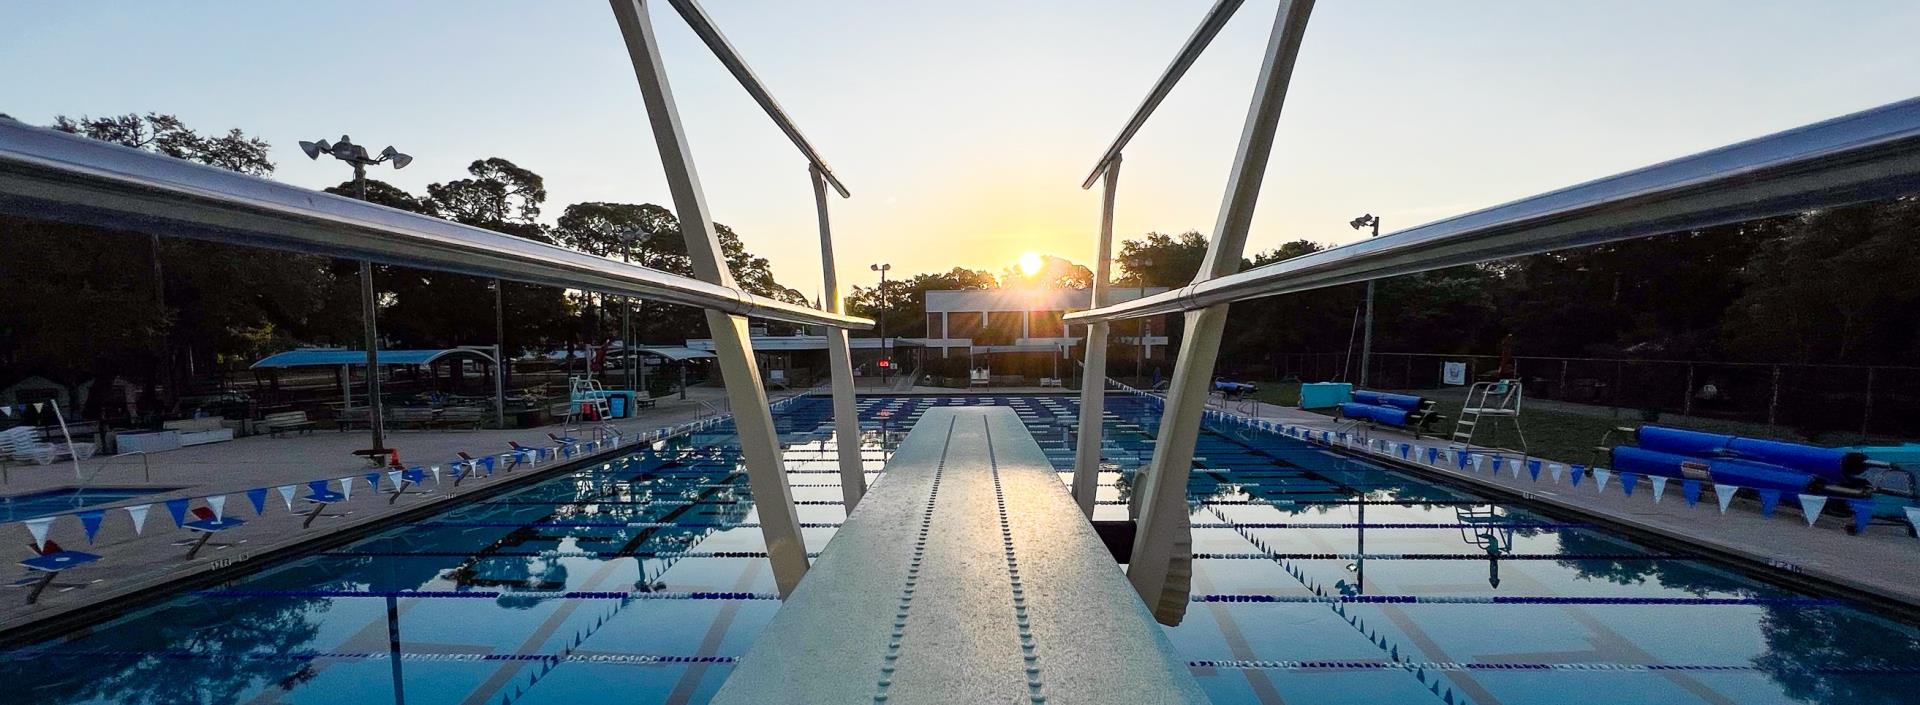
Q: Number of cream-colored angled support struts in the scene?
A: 4